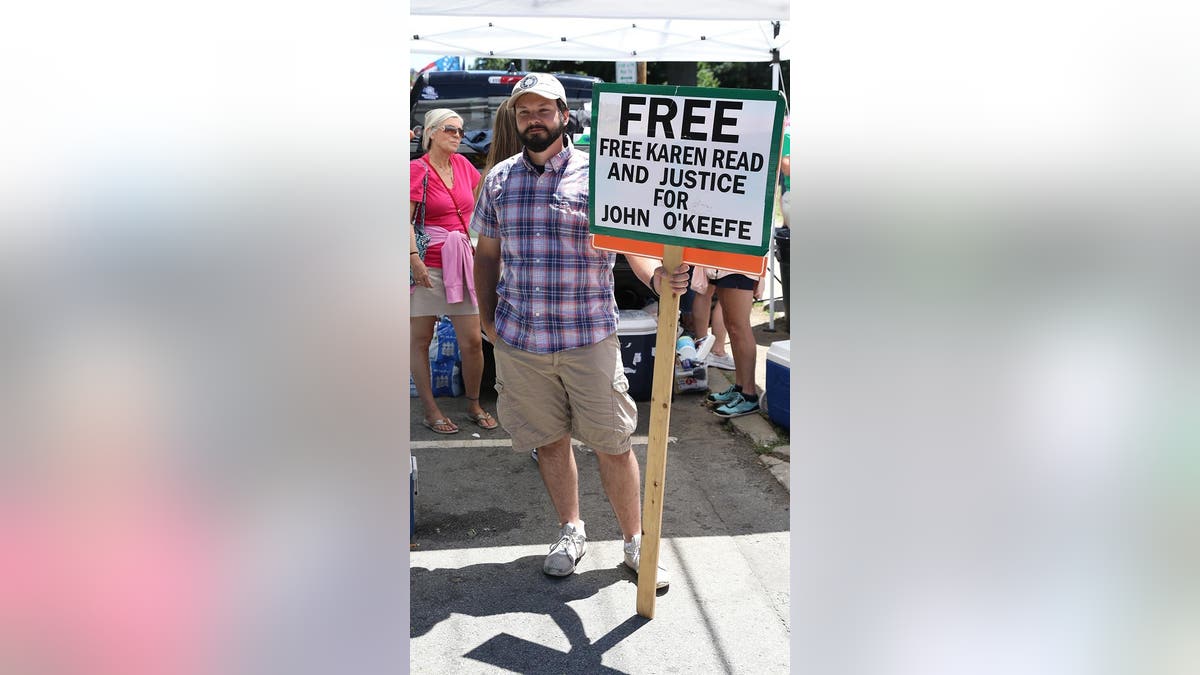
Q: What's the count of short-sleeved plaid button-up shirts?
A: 1